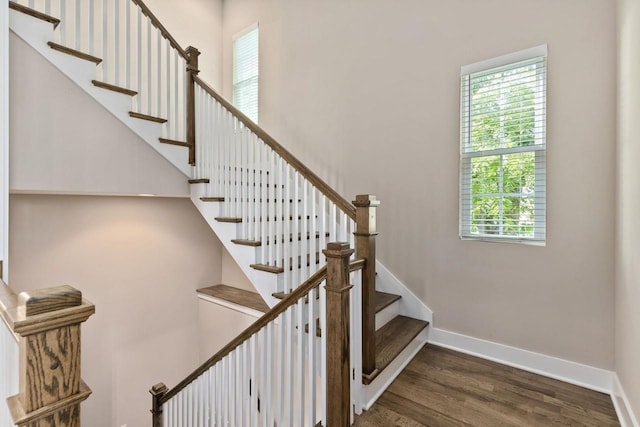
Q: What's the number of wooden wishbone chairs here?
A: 0